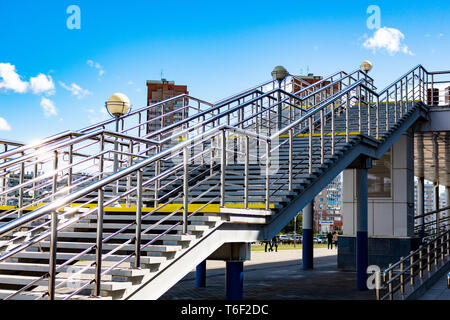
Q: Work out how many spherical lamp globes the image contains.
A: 3